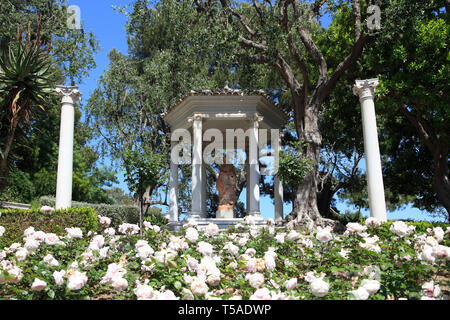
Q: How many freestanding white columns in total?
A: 2